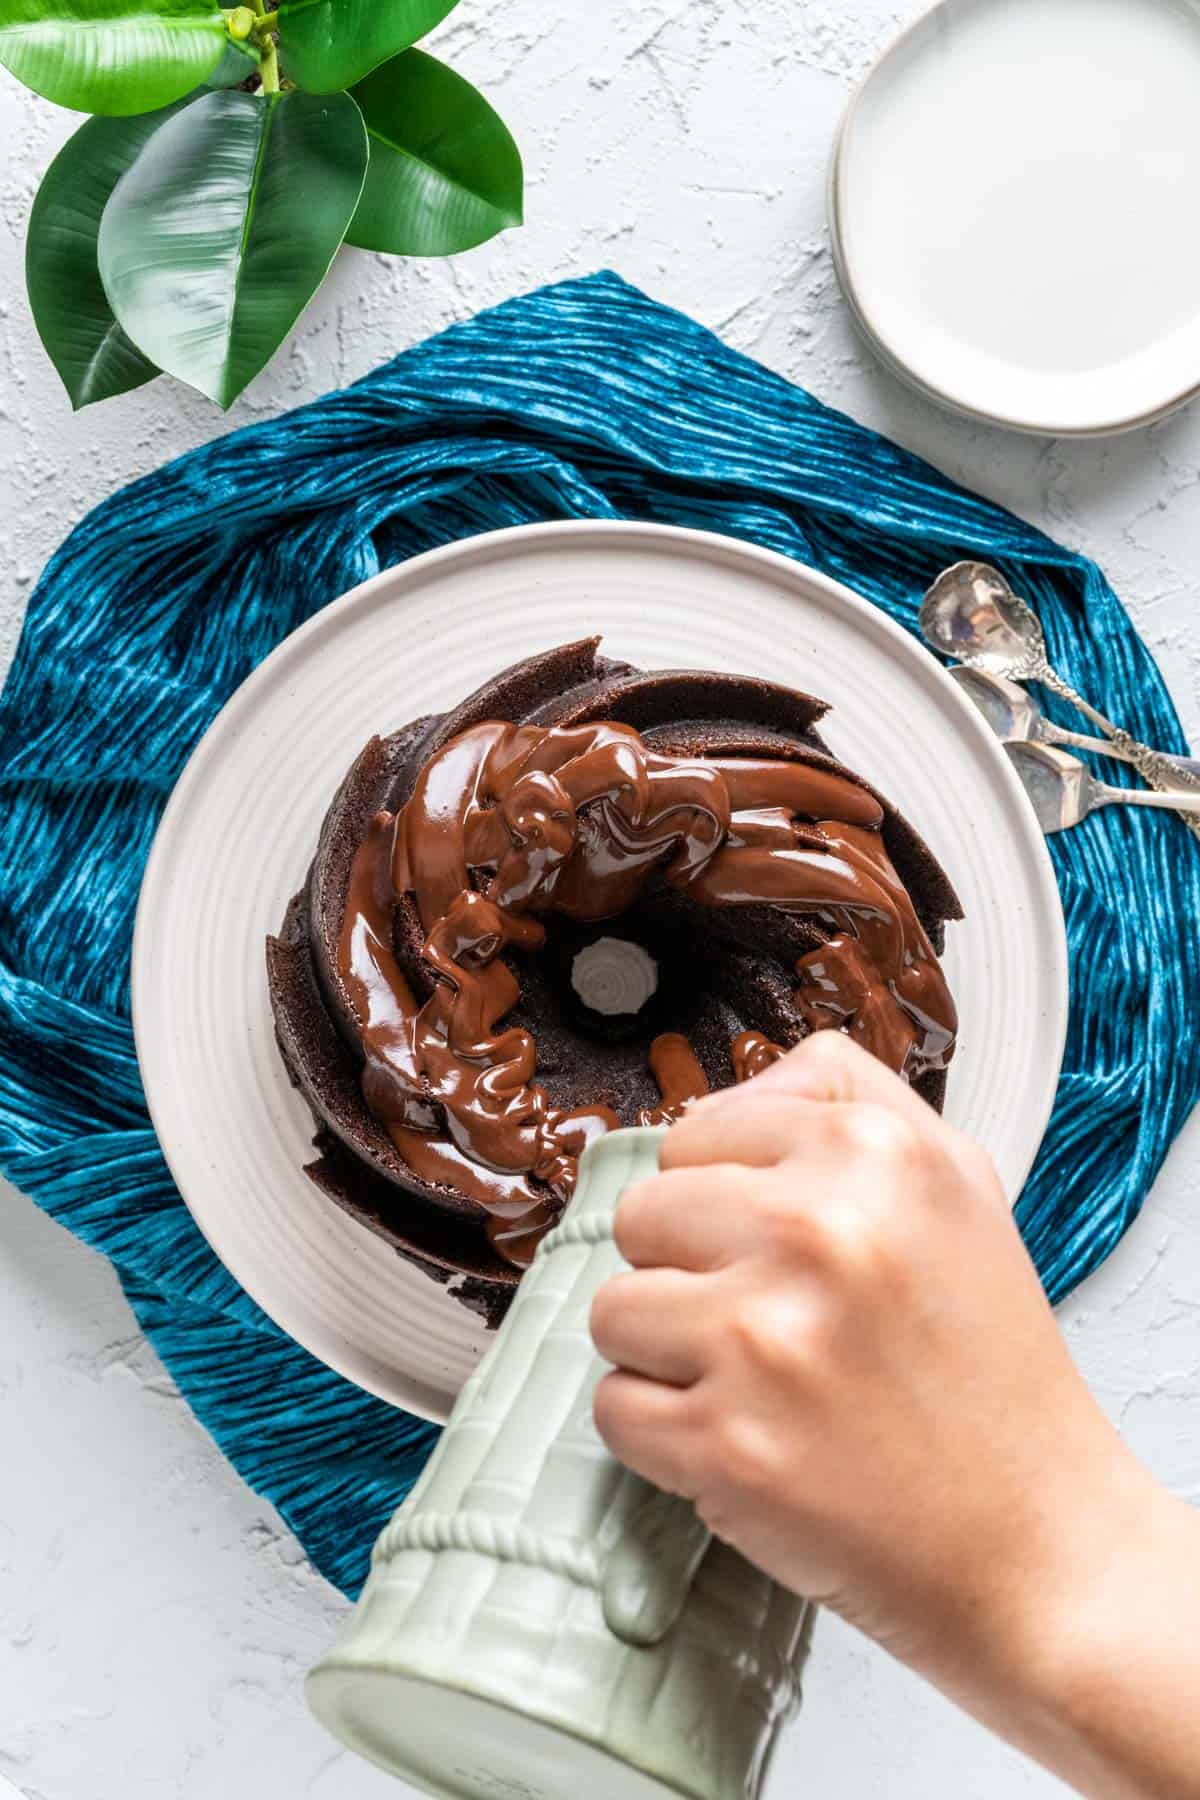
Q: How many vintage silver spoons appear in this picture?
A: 3